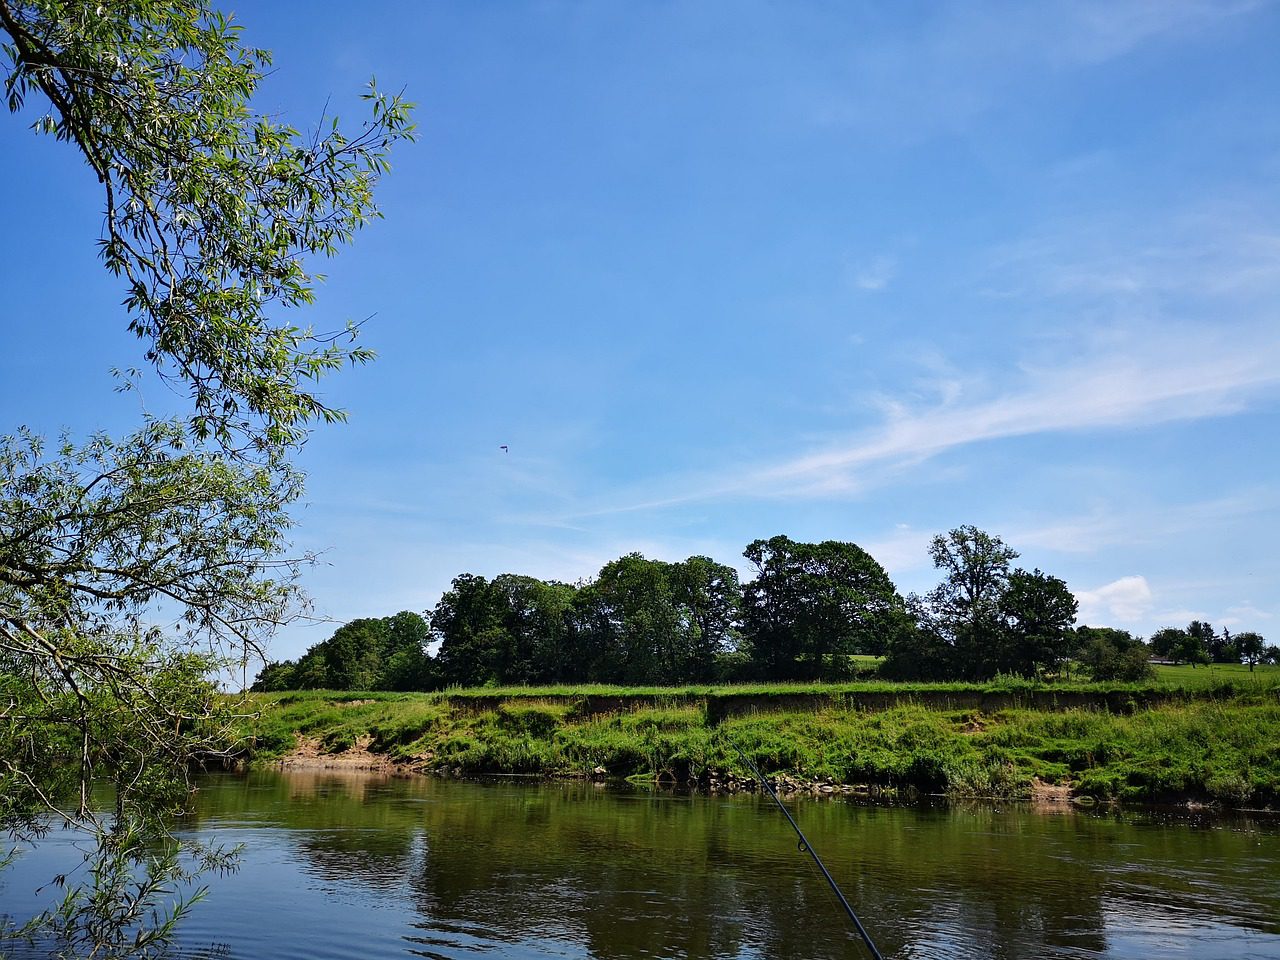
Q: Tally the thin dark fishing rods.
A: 1